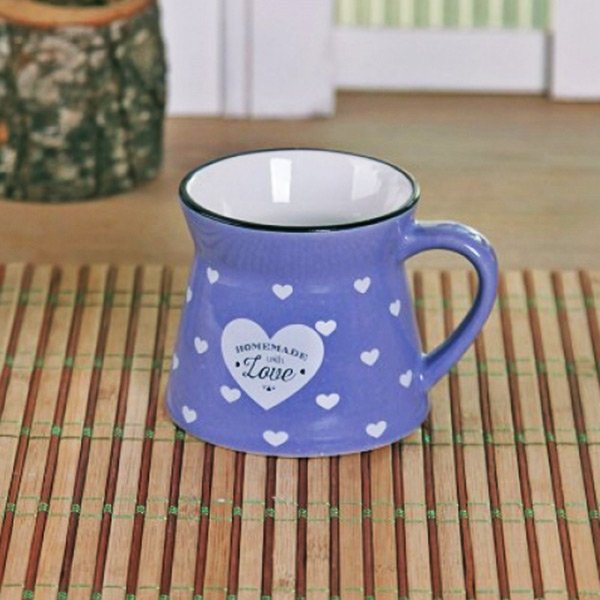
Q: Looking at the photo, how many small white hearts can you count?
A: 15